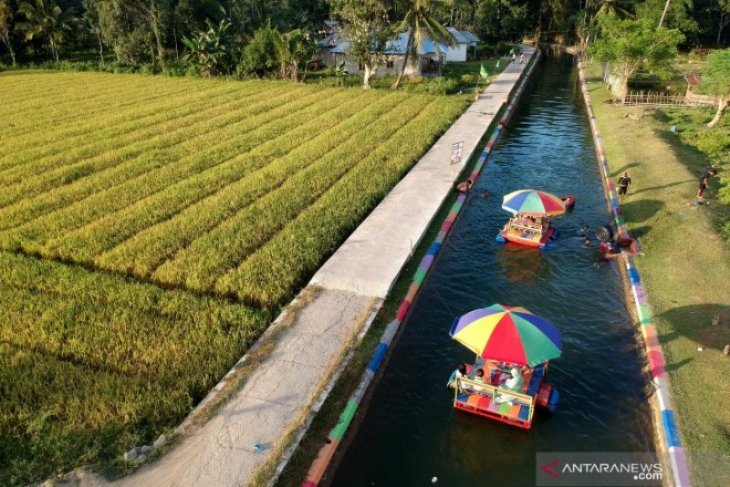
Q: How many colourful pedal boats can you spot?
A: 2